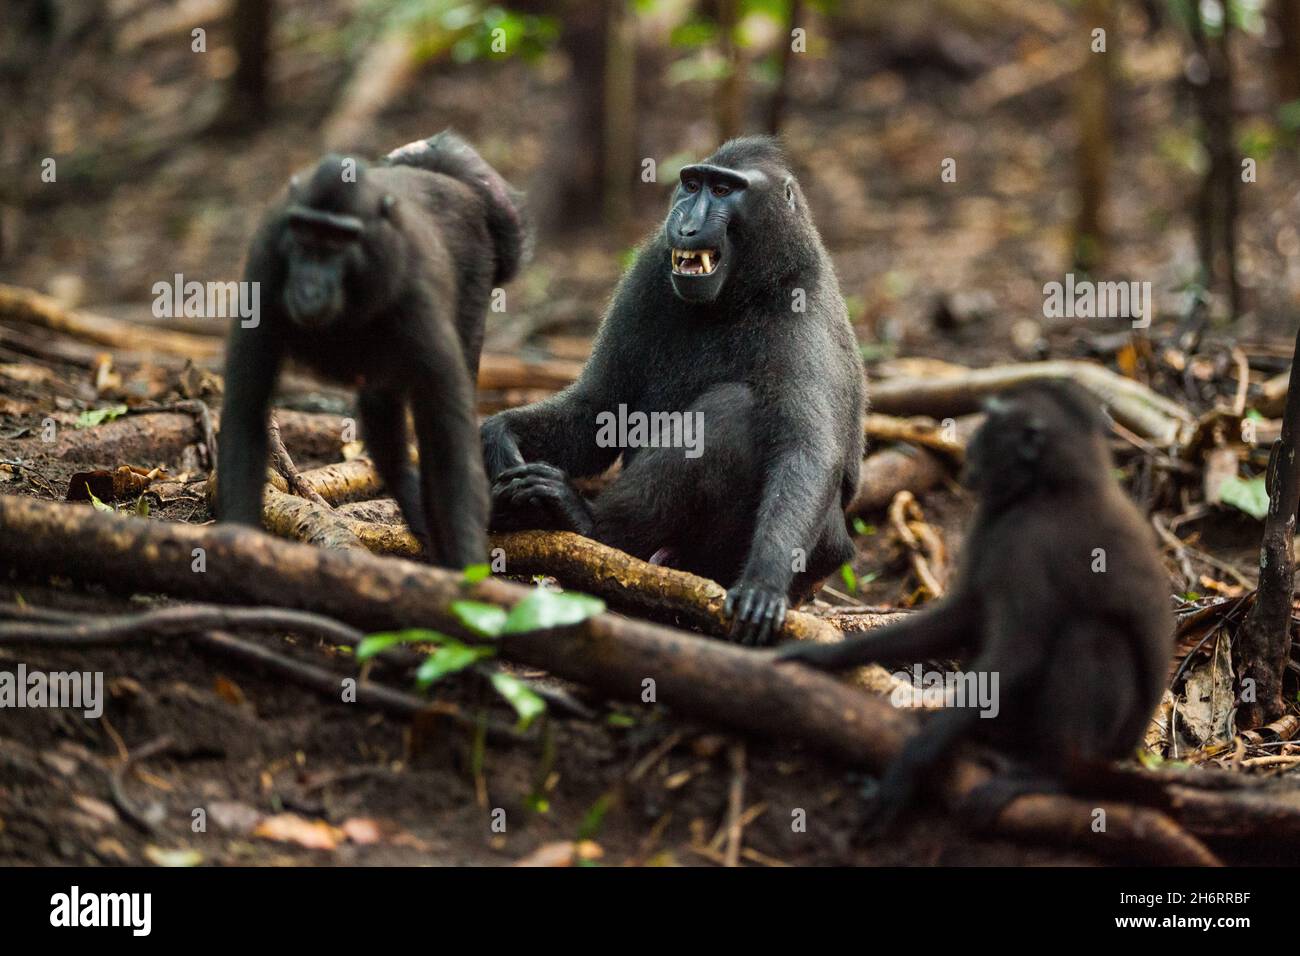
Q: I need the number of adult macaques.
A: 2